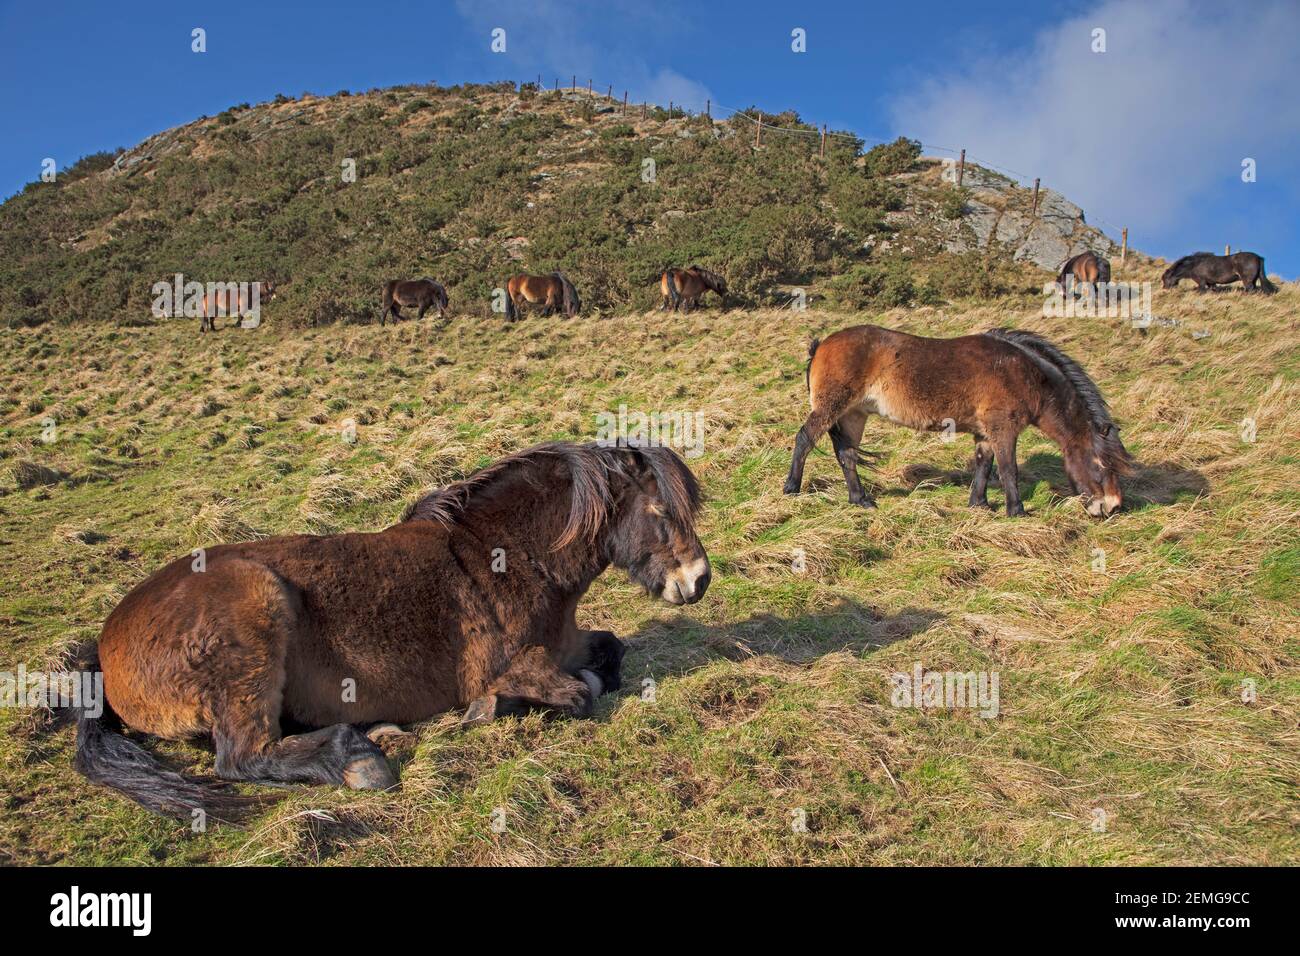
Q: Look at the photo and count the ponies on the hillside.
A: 8